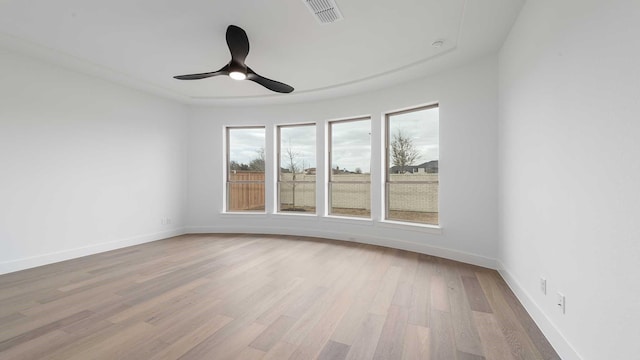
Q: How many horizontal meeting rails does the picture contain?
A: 4